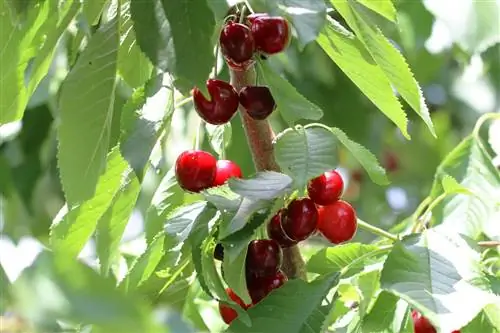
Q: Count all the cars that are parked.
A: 0